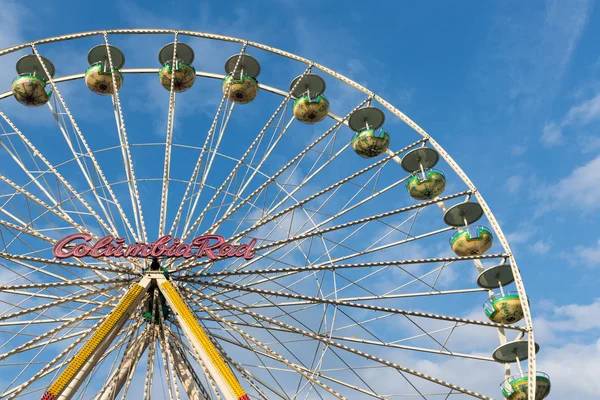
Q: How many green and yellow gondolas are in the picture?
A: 10